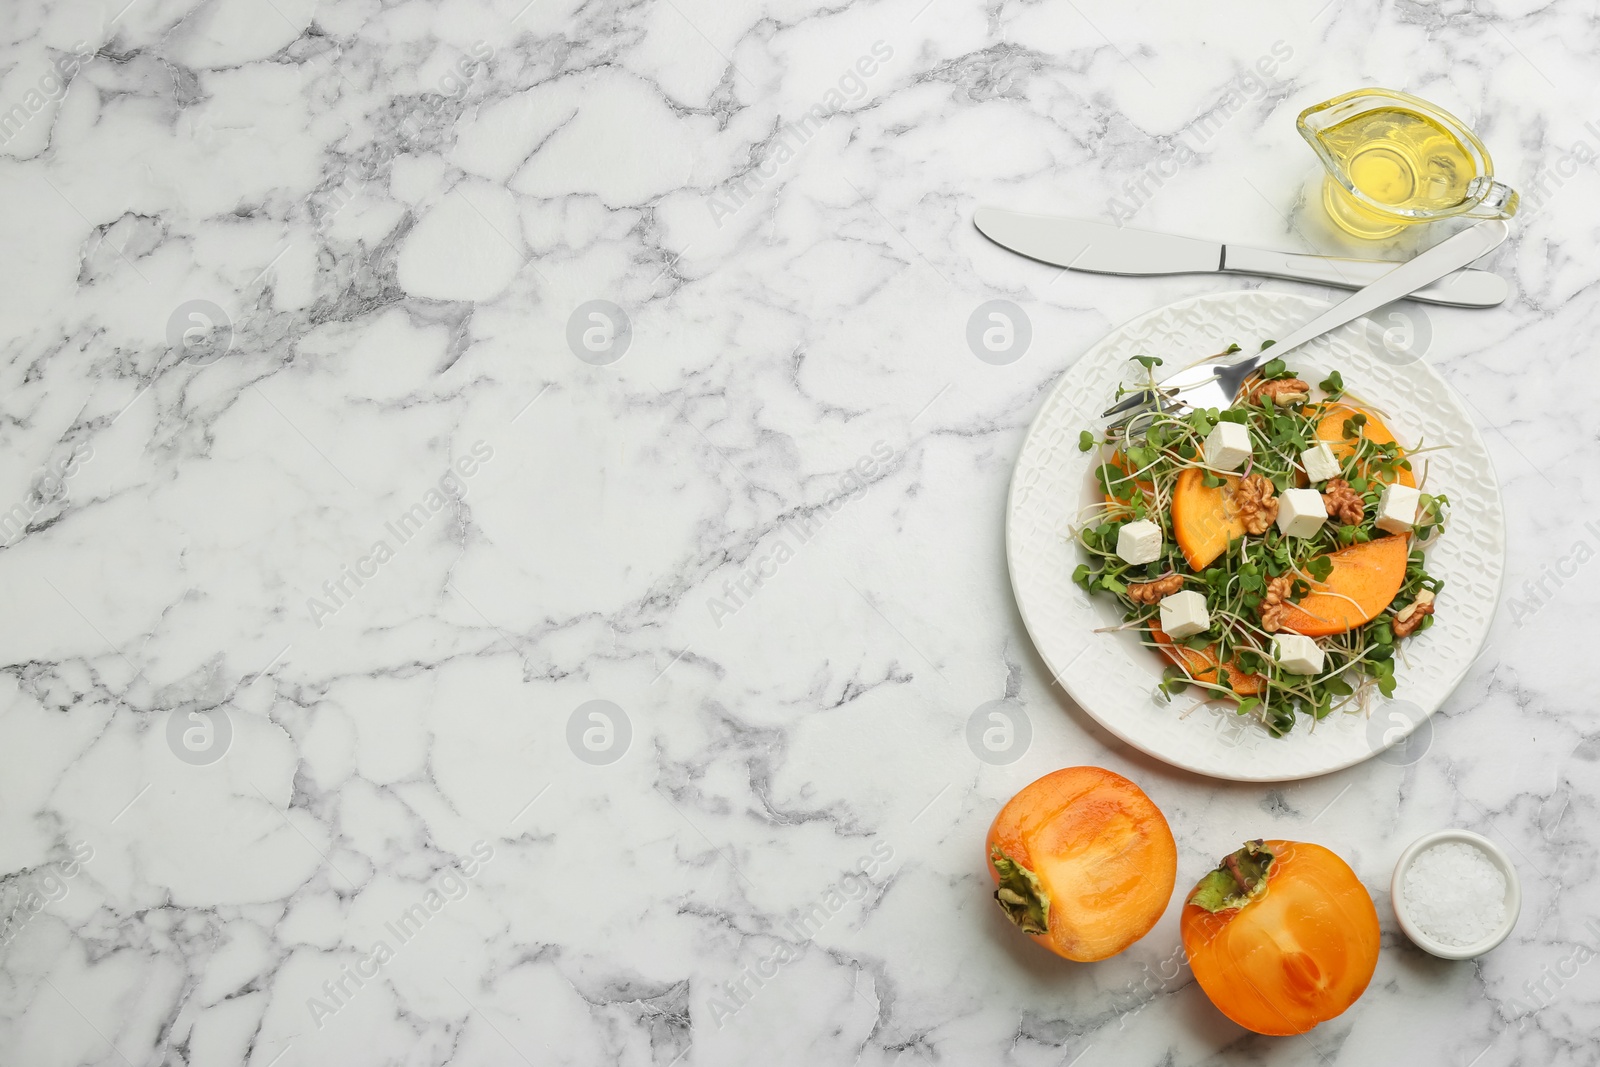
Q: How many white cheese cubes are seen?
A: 7